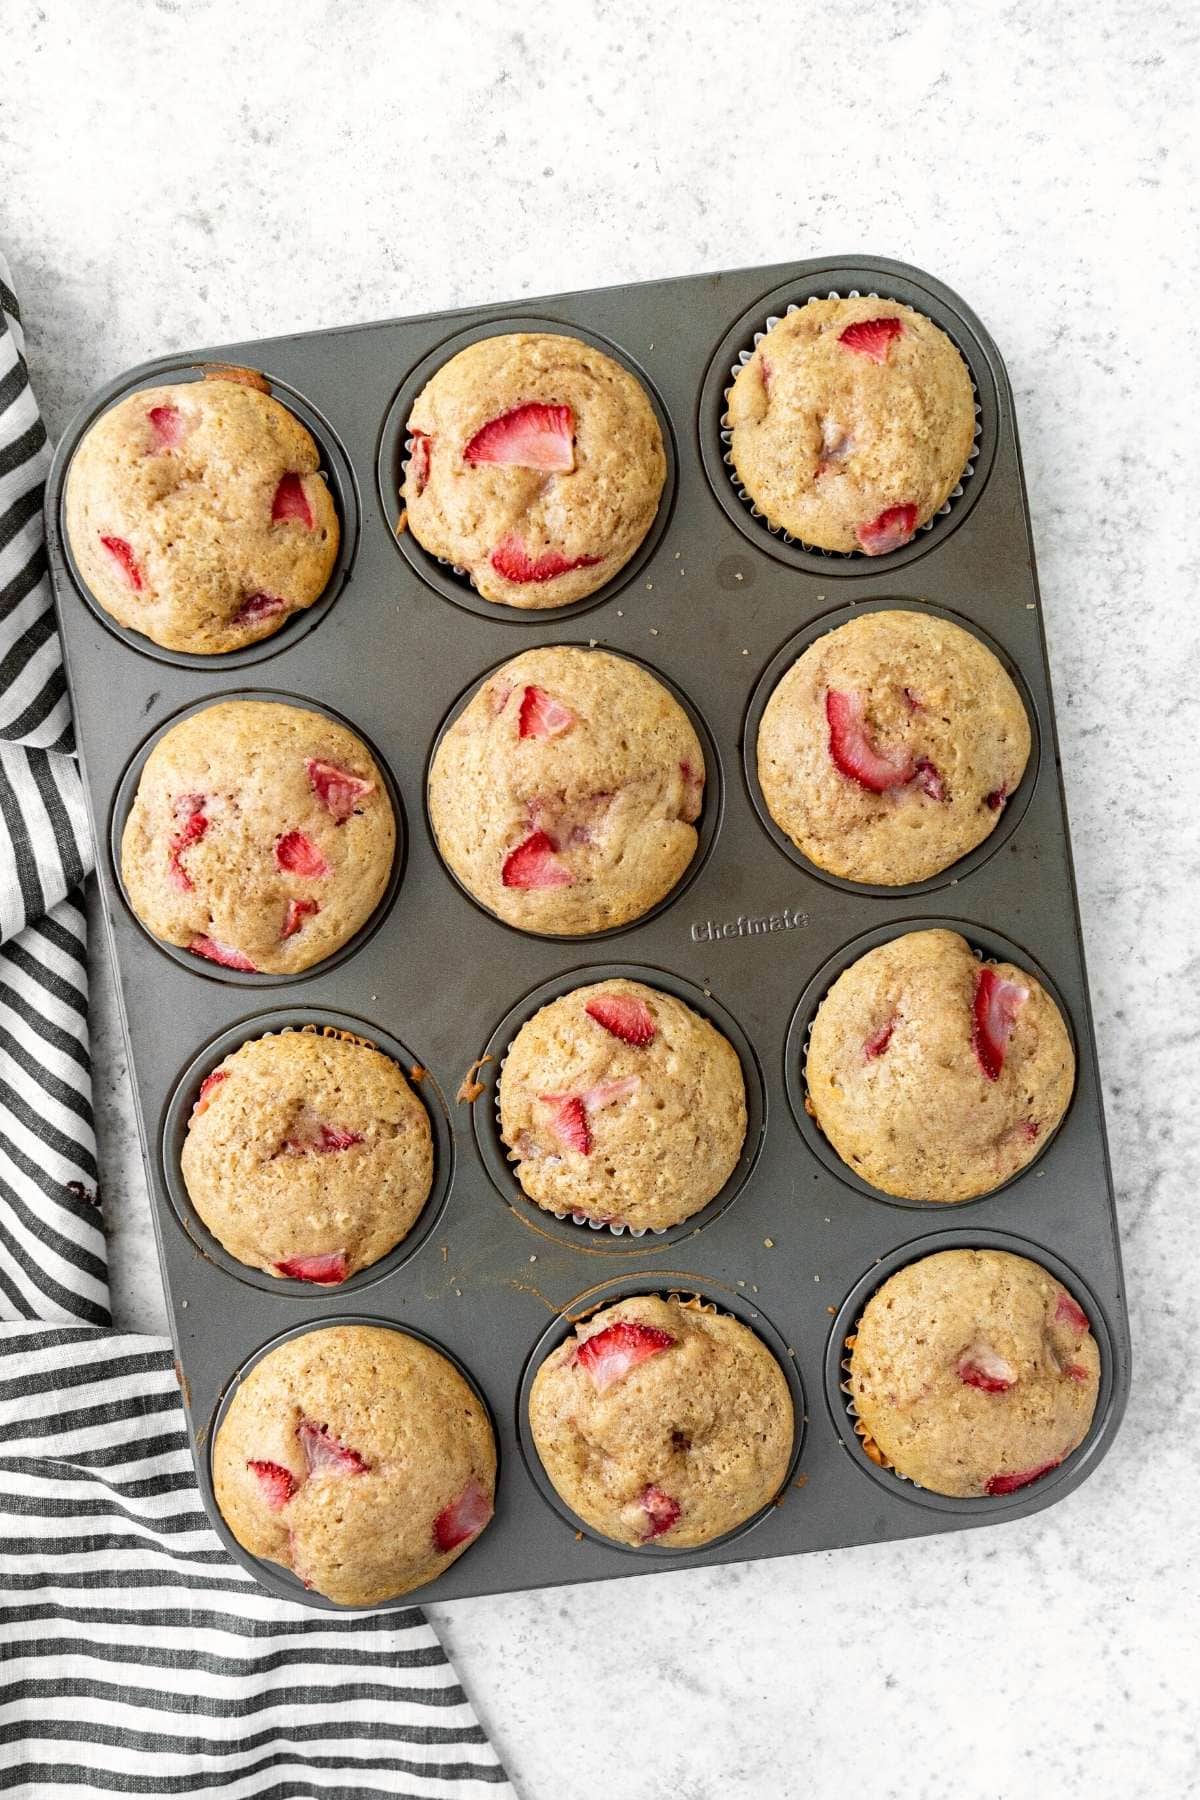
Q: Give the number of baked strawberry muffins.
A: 12